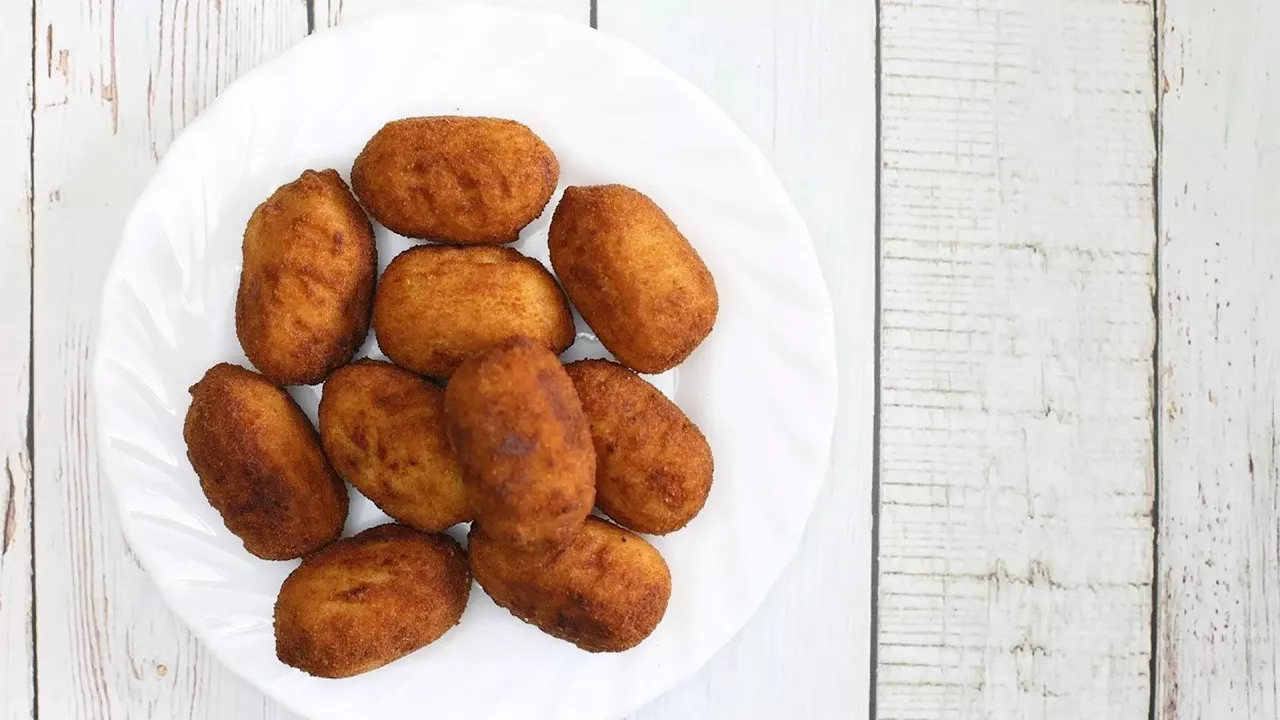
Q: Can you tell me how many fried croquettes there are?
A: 10